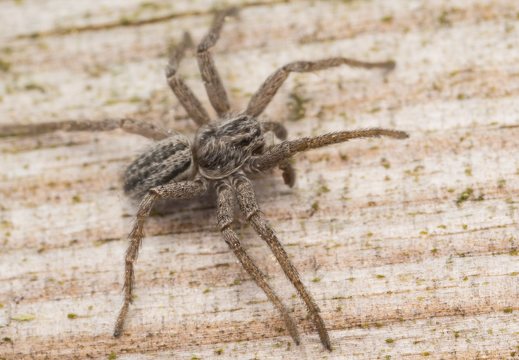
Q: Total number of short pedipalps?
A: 2